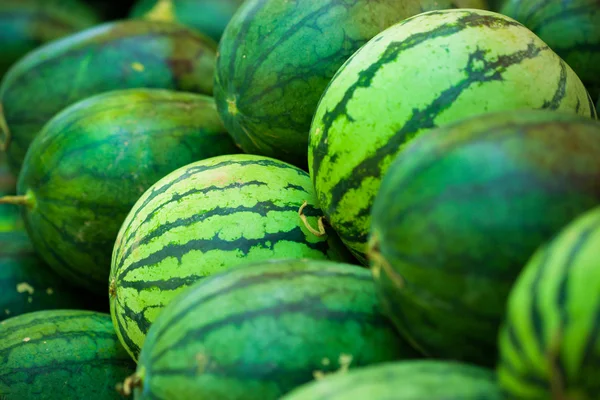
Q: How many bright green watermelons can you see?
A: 3